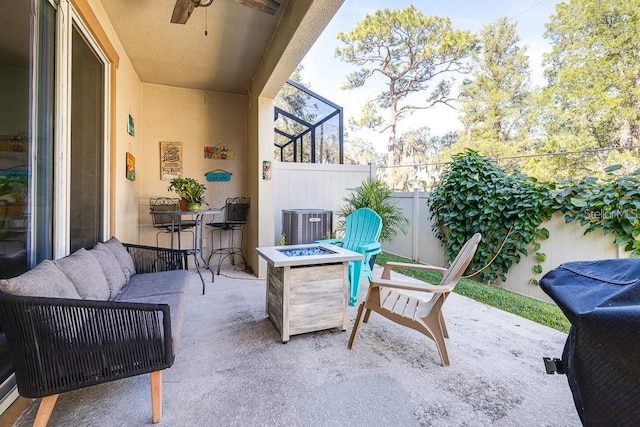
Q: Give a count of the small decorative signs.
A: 6